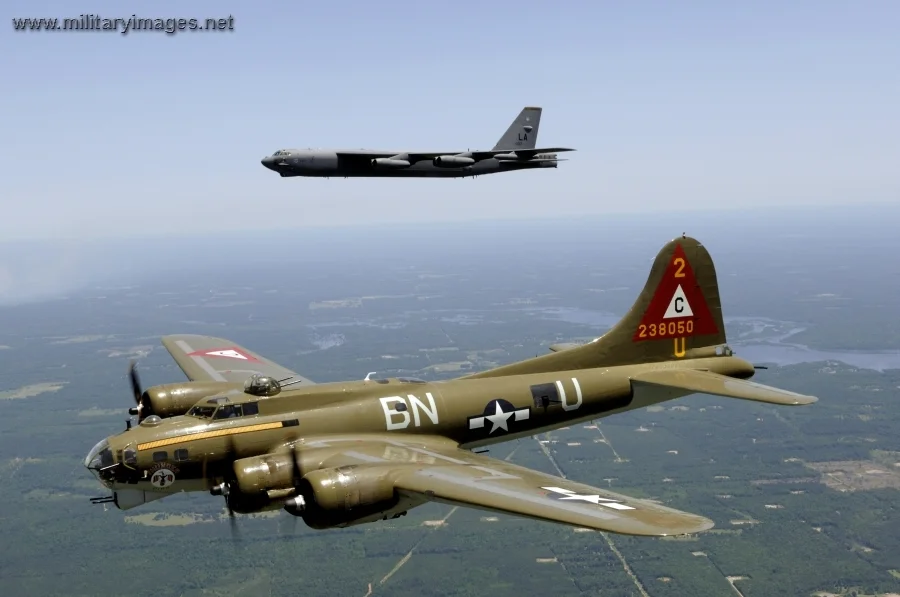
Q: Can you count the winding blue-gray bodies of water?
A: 1